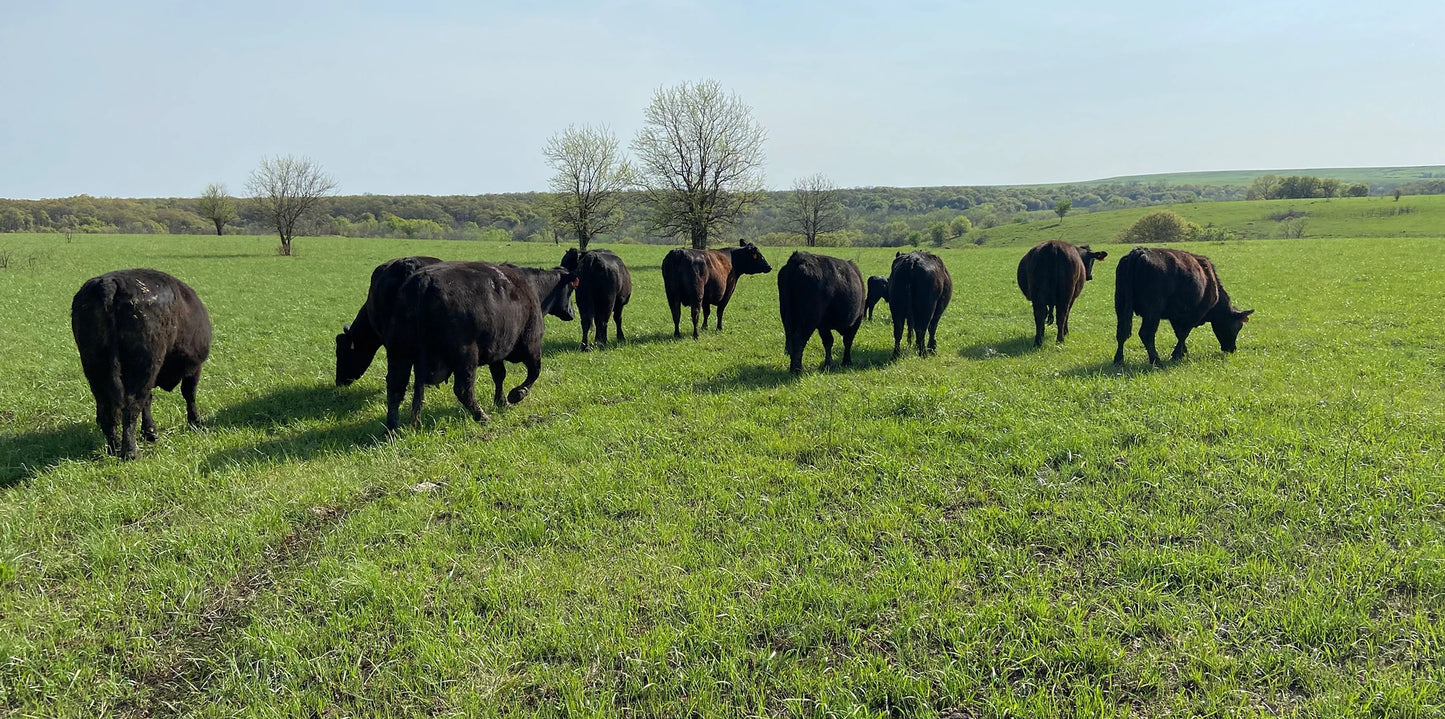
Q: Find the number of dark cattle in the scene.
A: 10